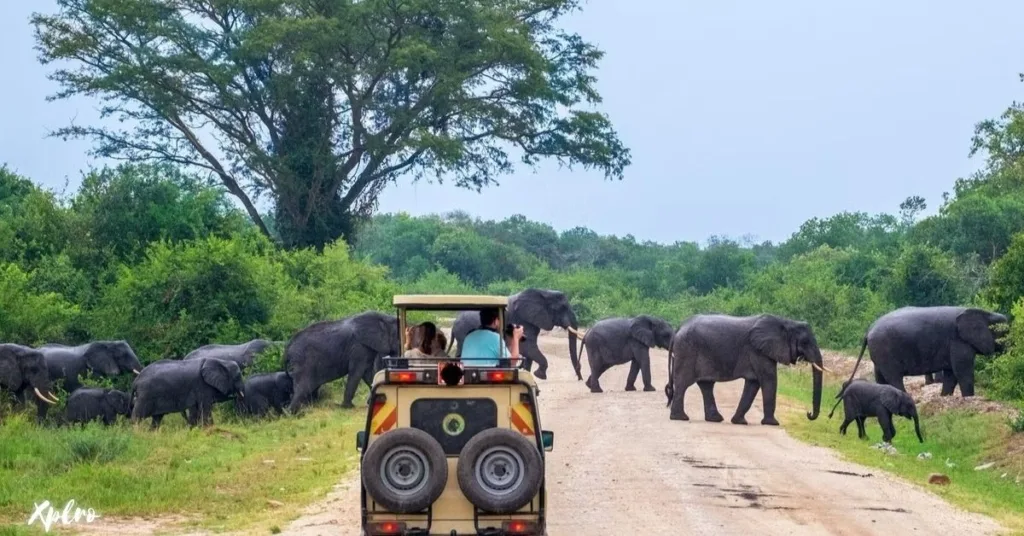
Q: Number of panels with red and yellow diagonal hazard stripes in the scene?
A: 2